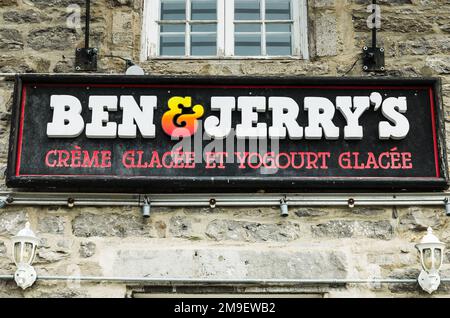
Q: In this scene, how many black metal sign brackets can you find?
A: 2